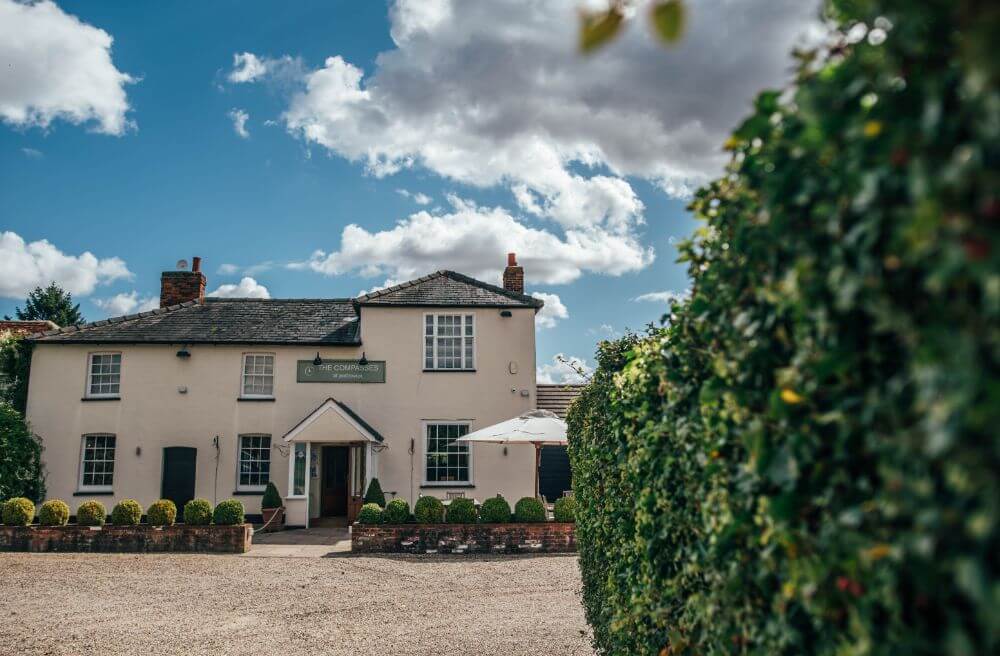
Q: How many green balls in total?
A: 14